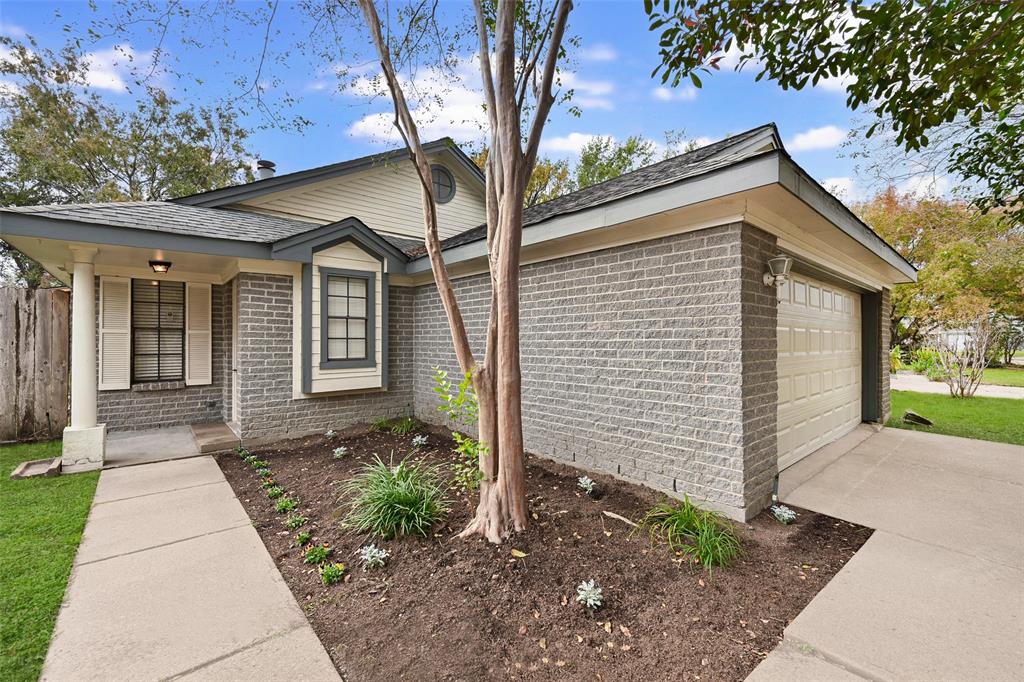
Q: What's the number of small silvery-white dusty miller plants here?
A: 7